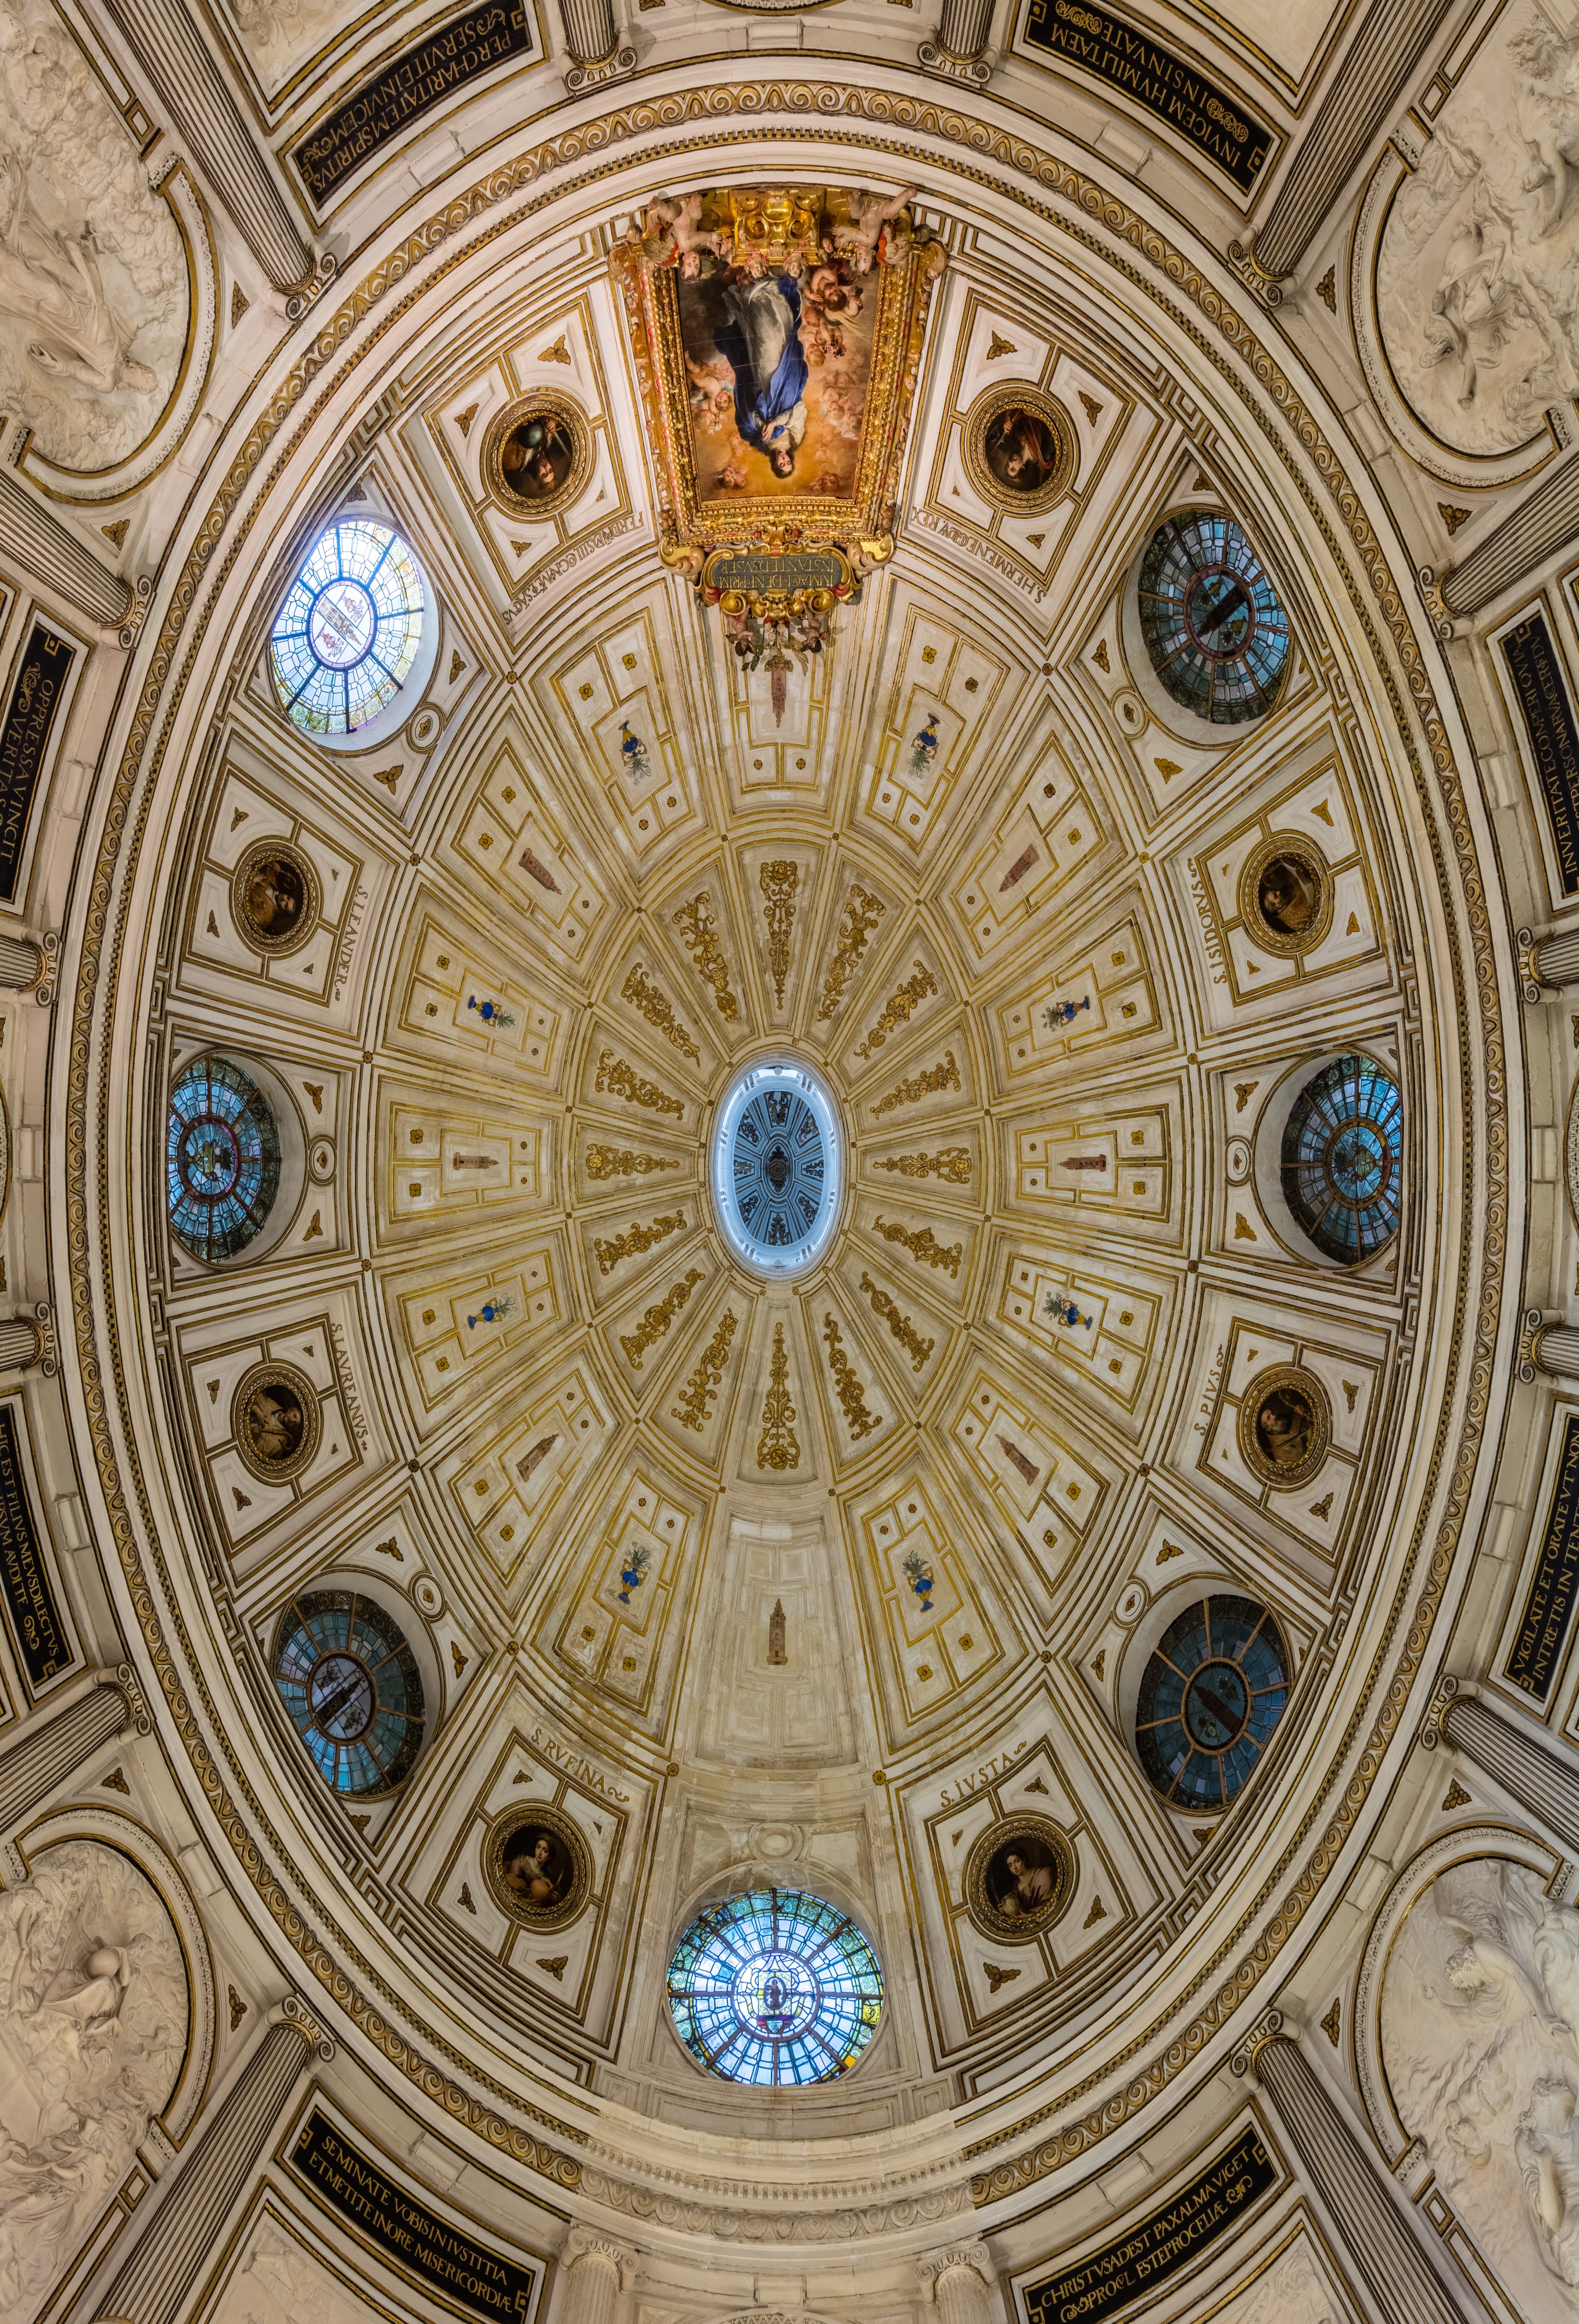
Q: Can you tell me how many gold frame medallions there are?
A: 8